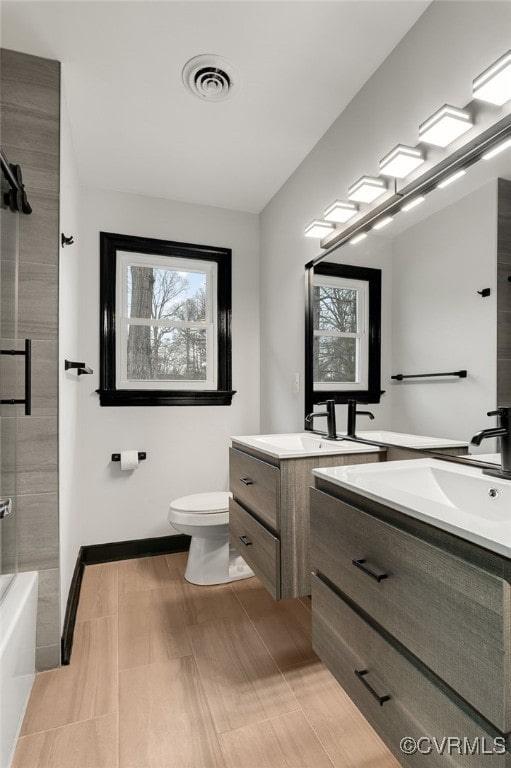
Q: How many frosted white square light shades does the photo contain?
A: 6